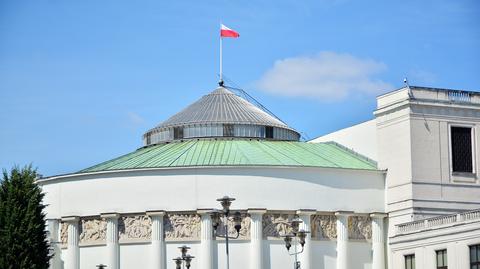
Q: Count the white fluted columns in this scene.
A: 8